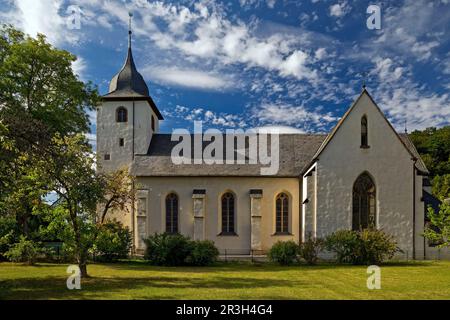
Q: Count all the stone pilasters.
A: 3